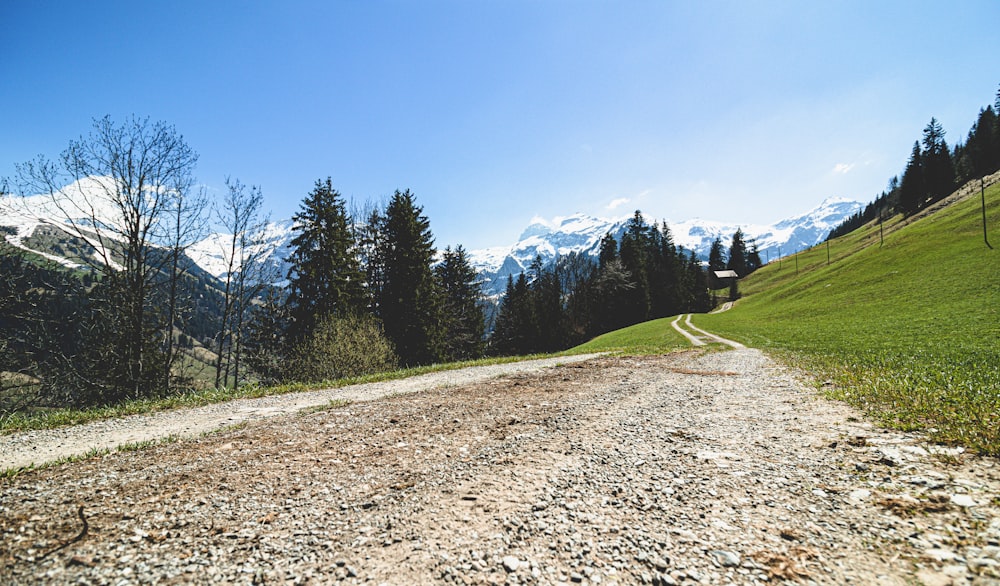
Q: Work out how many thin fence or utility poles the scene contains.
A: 6